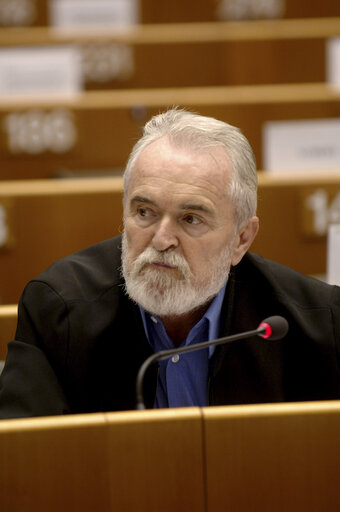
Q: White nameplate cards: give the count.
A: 5